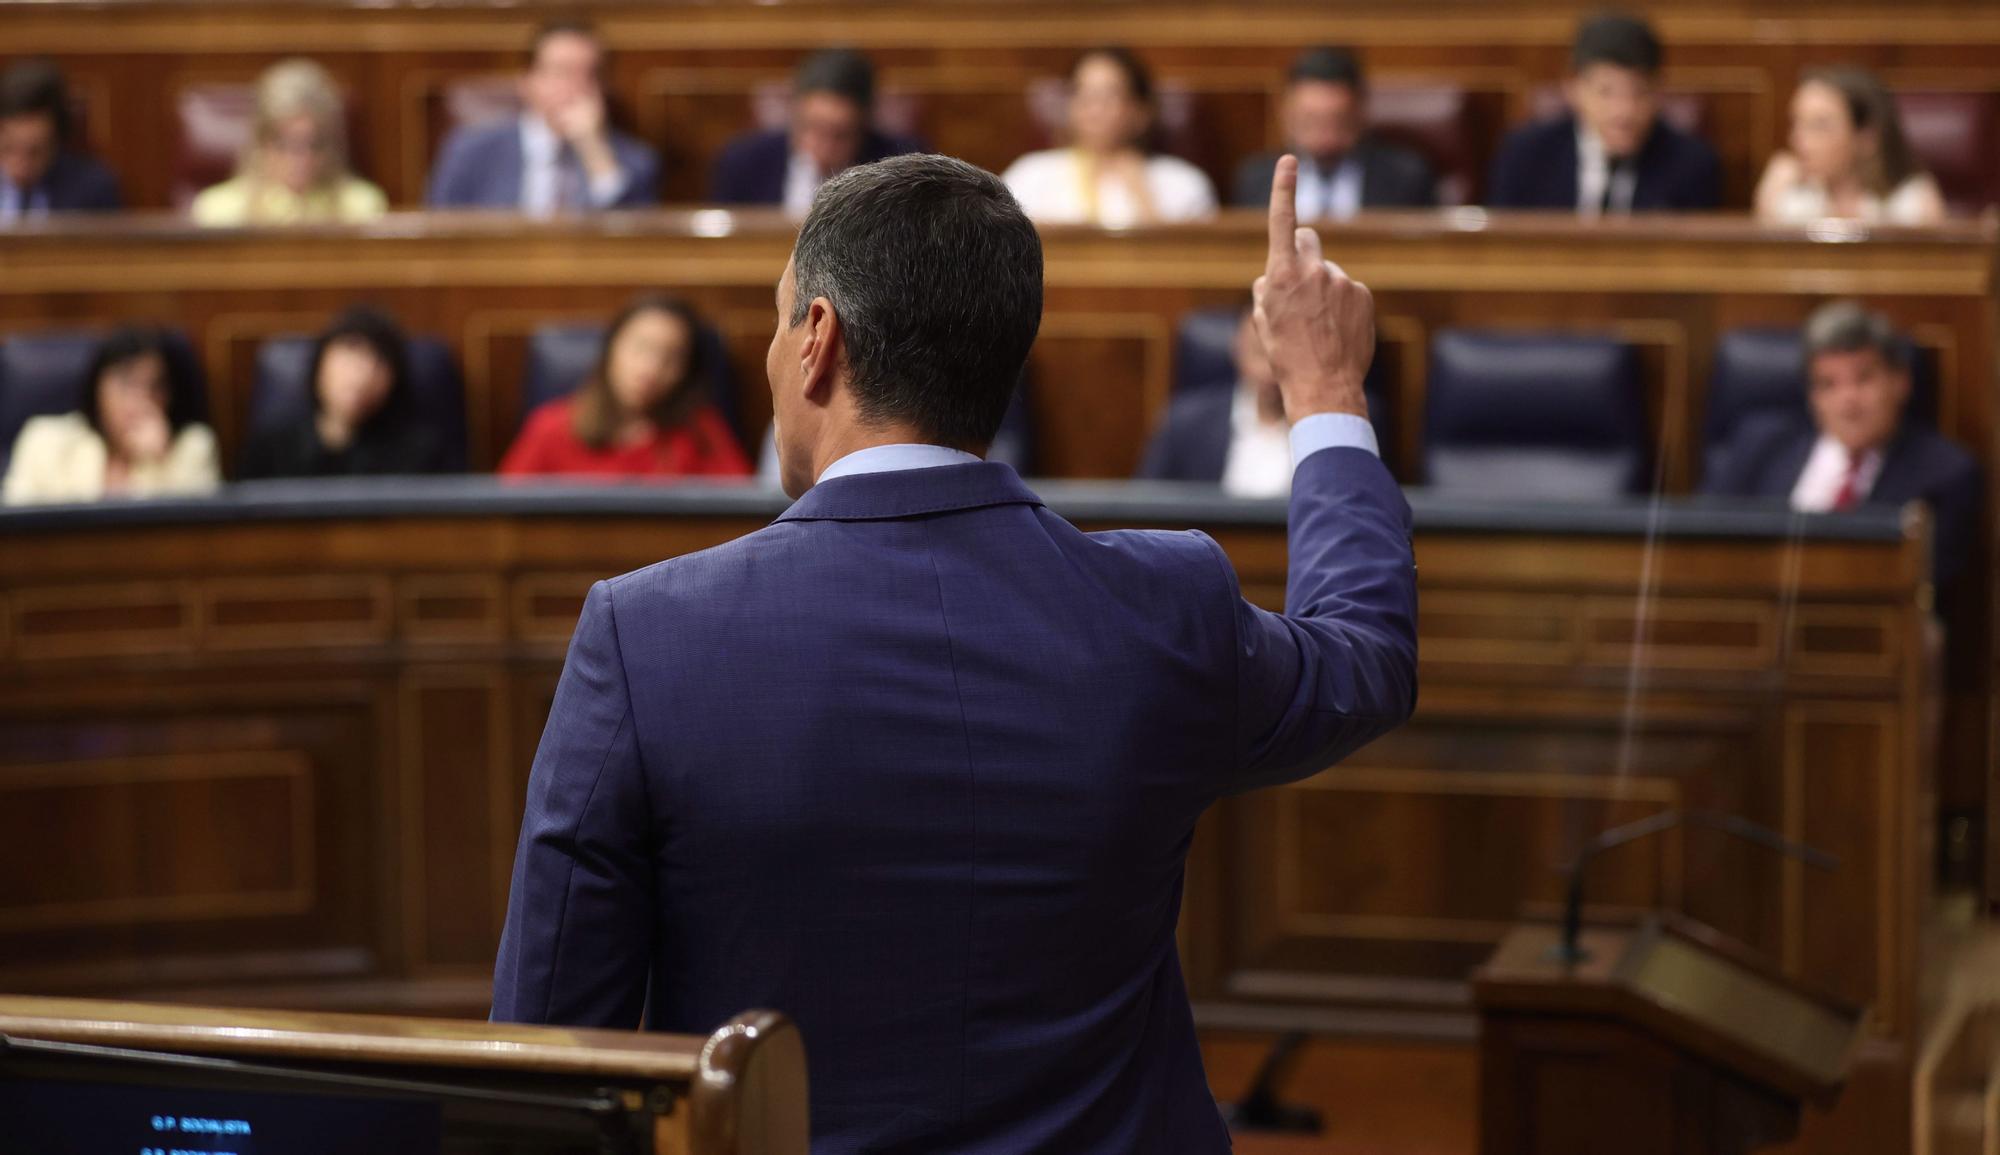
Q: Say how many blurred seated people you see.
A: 13